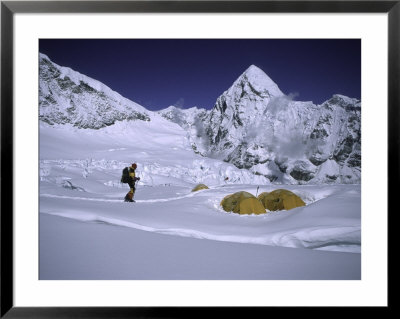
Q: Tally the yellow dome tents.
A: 3